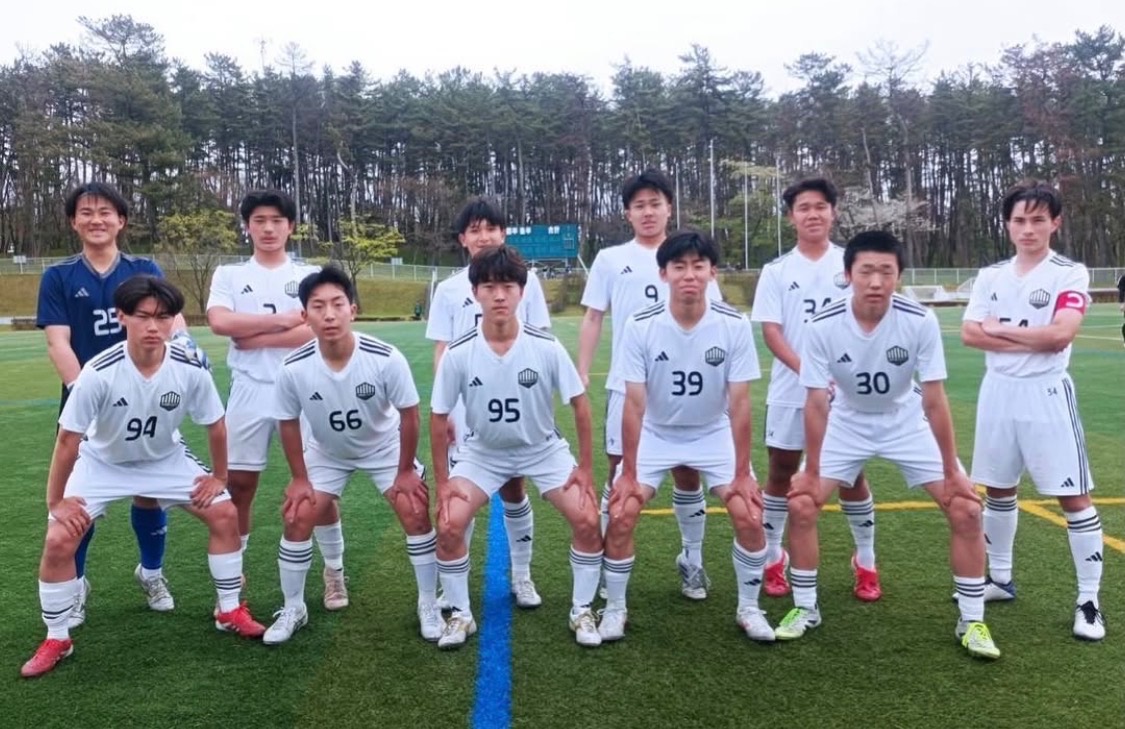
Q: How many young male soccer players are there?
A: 11